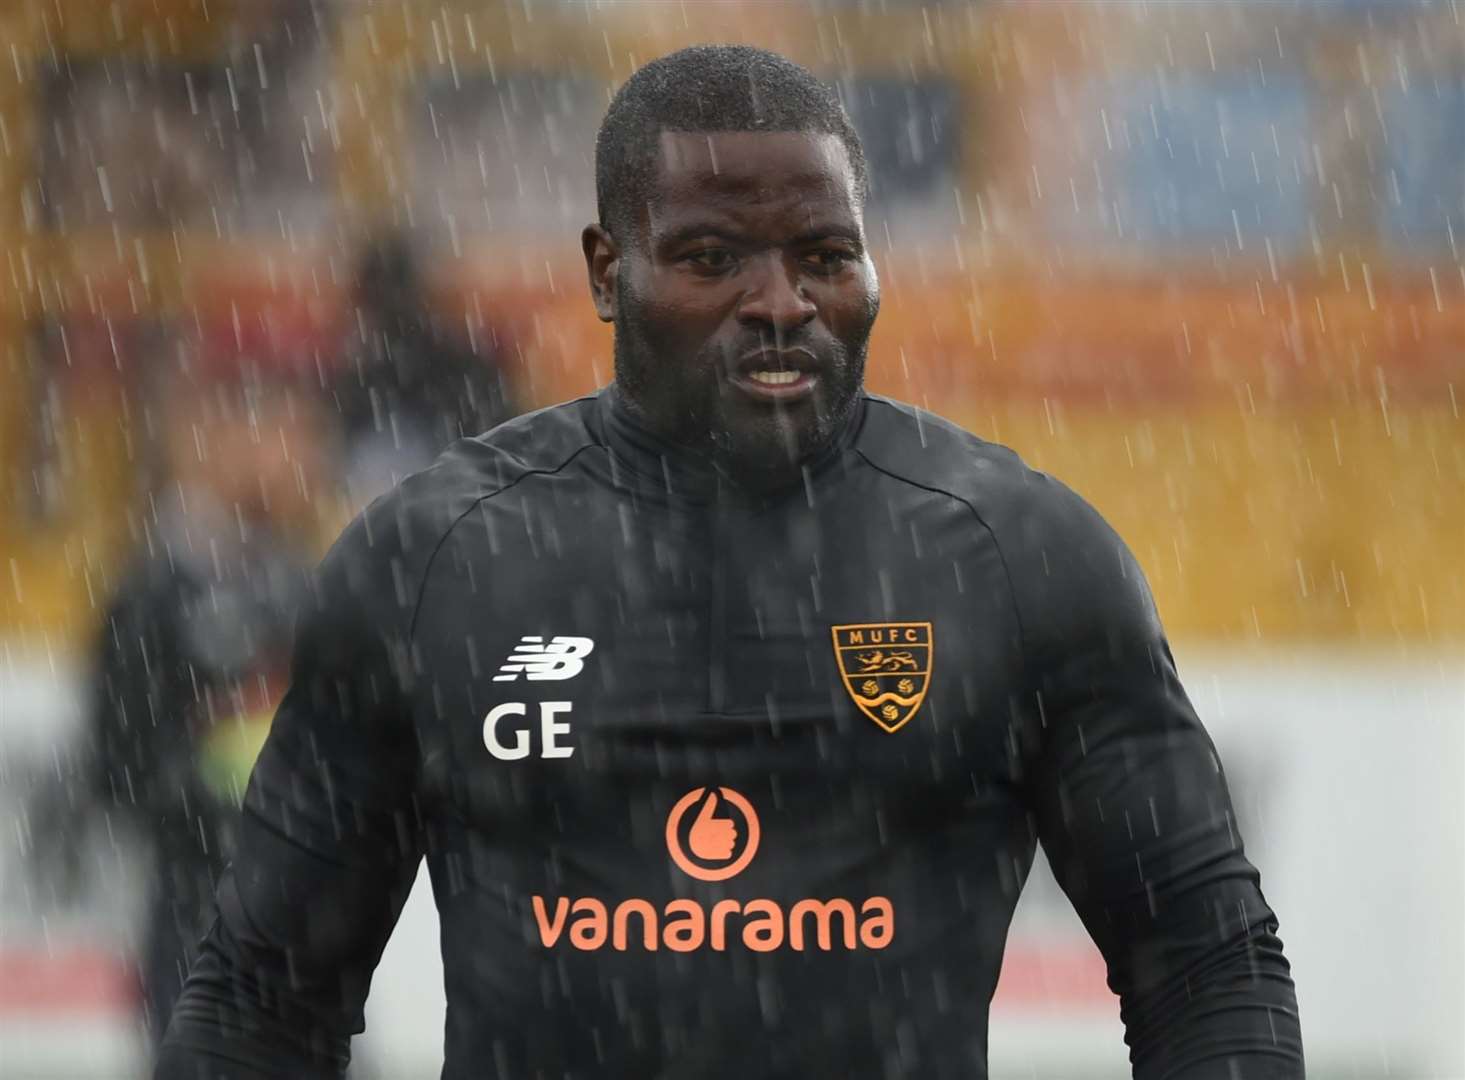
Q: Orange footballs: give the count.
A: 3